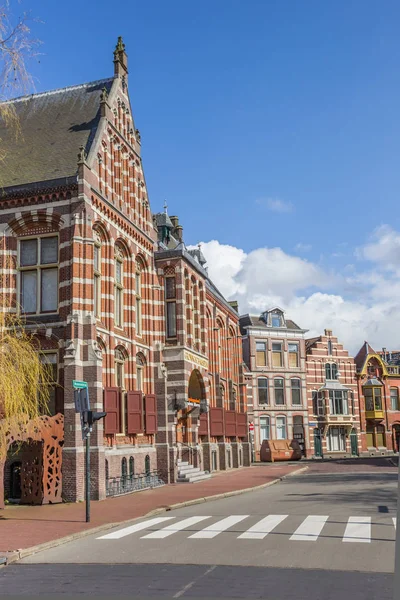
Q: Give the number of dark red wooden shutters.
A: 7